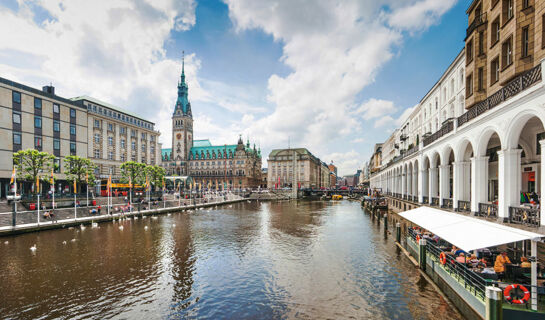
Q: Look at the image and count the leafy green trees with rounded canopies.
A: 4